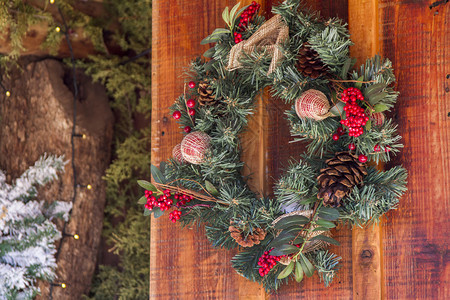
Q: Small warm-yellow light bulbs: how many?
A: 7